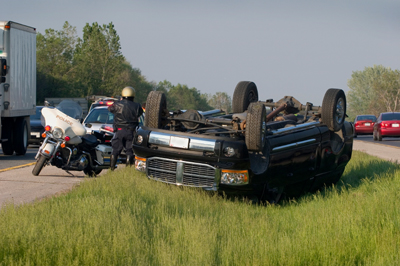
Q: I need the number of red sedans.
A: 2